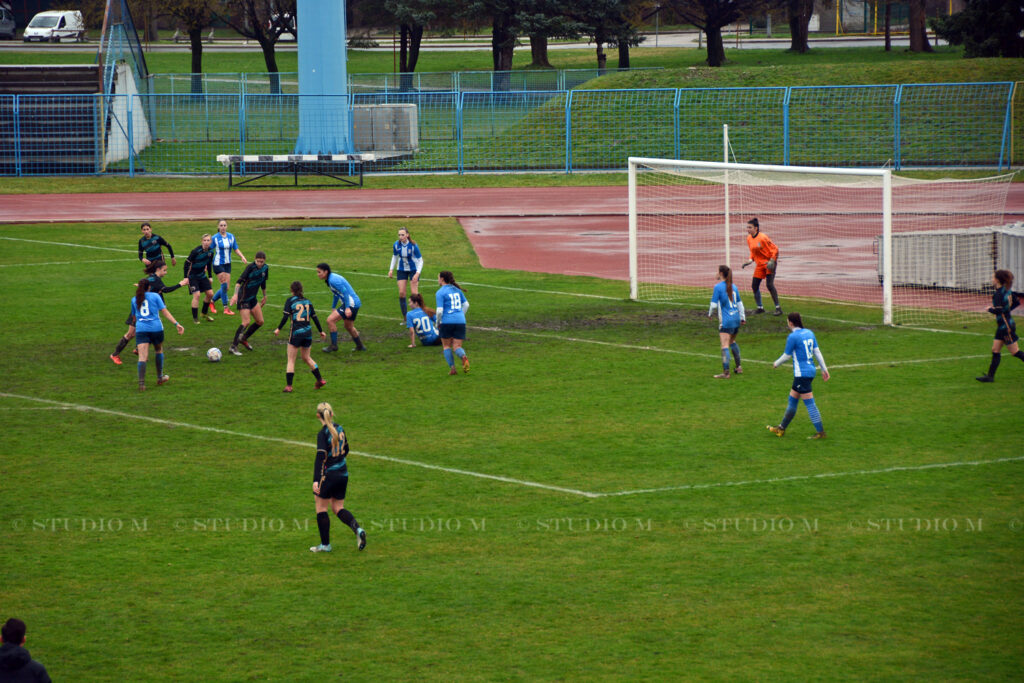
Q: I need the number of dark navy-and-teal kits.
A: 7